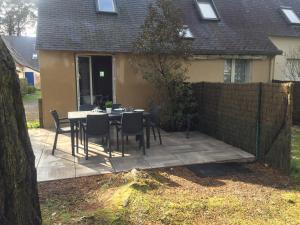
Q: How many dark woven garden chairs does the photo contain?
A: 6